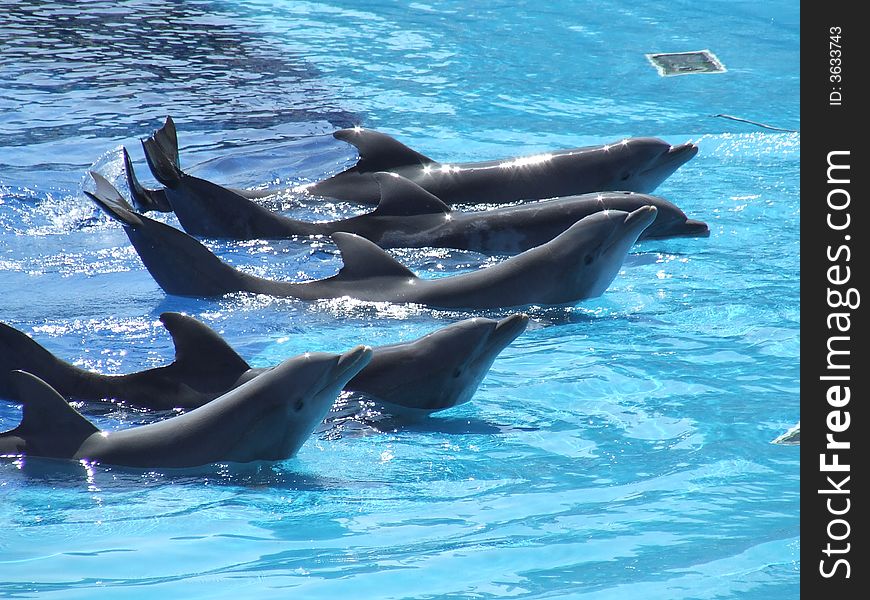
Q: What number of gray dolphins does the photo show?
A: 5